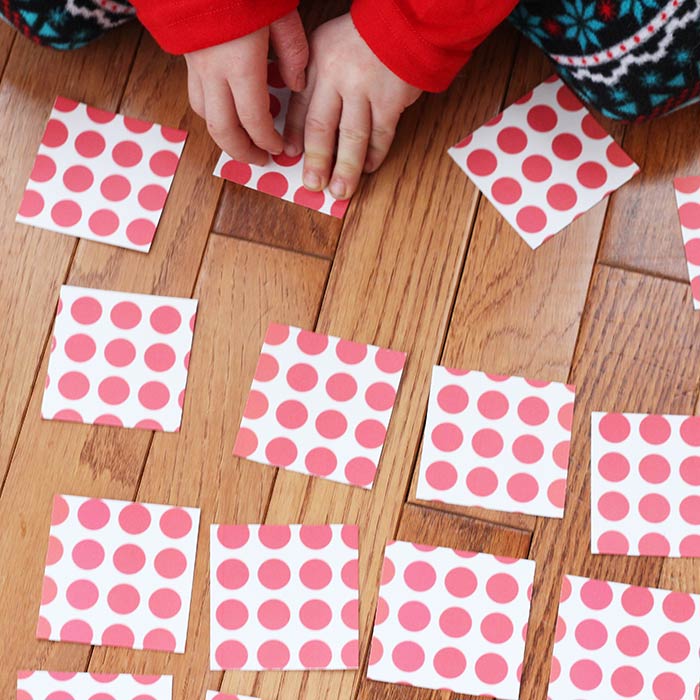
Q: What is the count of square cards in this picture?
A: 14